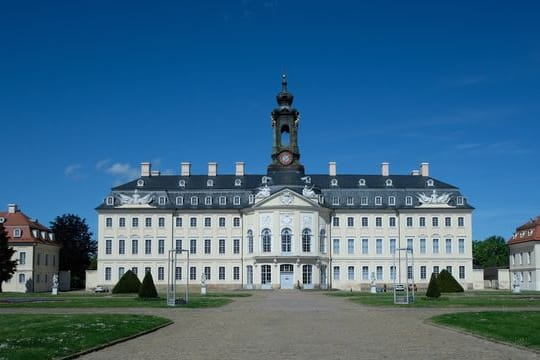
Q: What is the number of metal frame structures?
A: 2